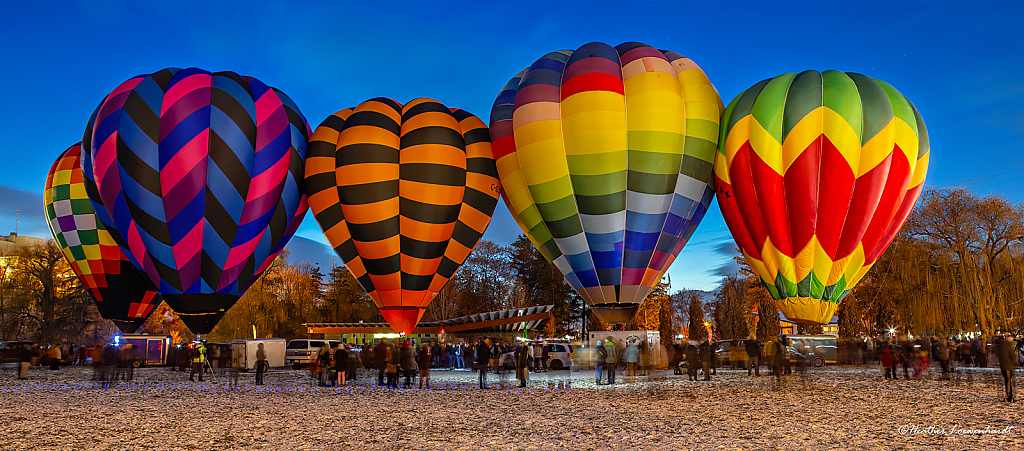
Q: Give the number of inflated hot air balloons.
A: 5